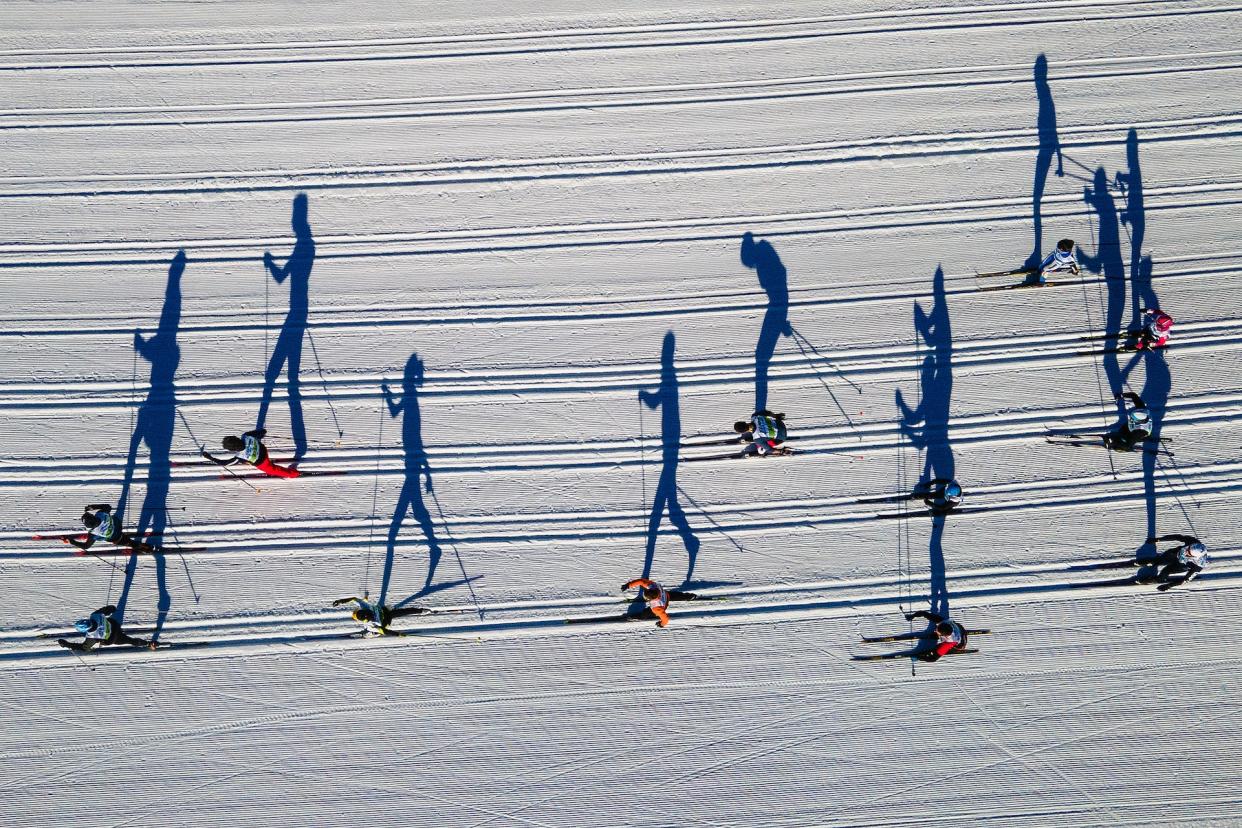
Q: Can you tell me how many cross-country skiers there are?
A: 12